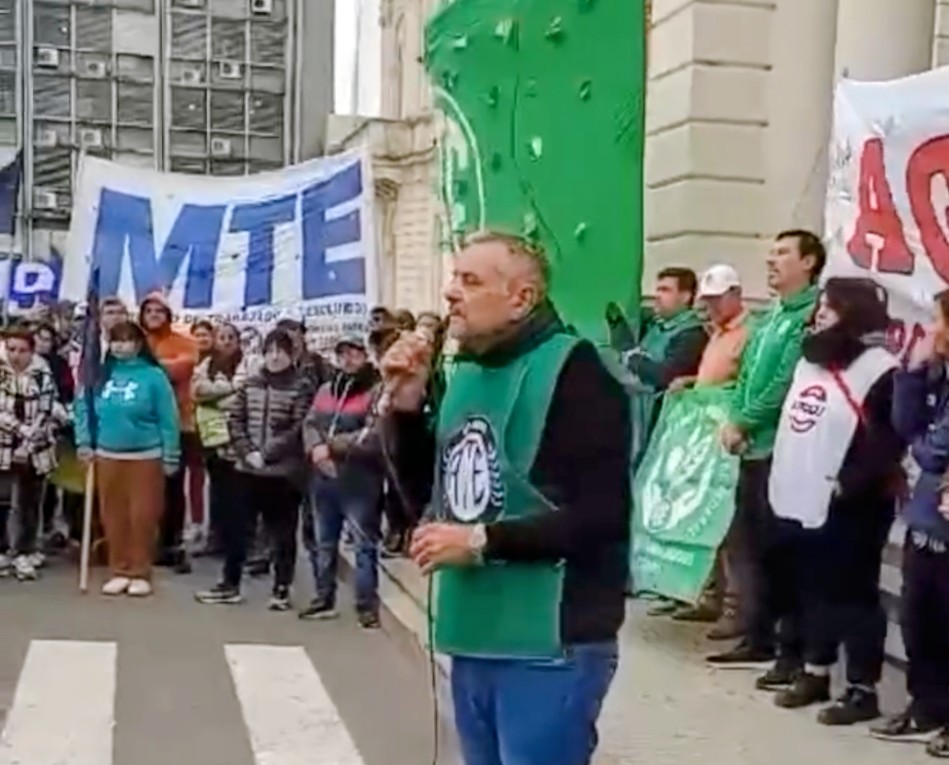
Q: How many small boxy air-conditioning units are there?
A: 9